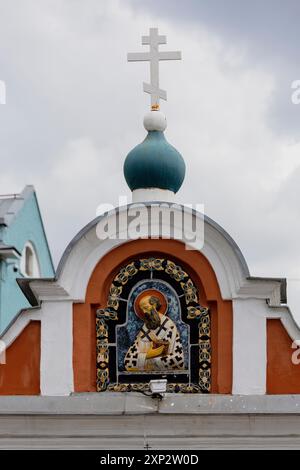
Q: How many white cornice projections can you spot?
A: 2